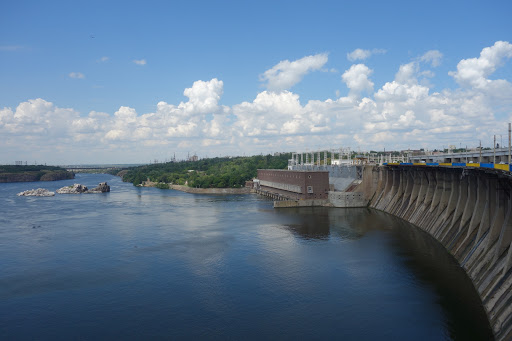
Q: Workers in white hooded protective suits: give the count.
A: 0